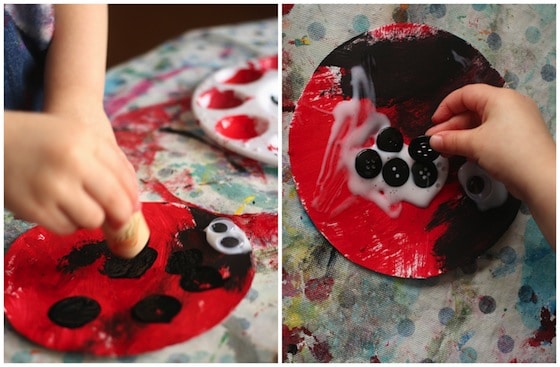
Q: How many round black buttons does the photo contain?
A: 5